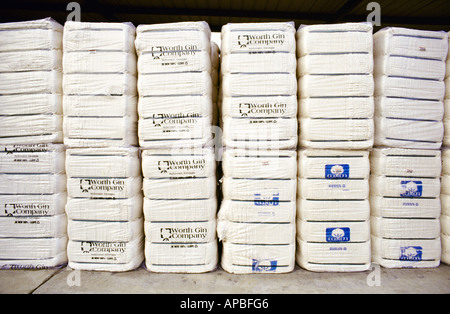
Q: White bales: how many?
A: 12